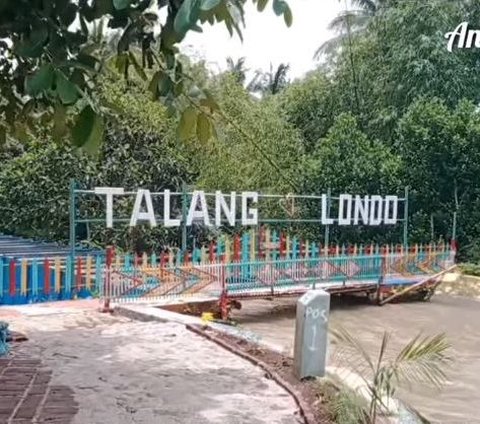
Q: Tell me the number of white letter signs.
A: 11